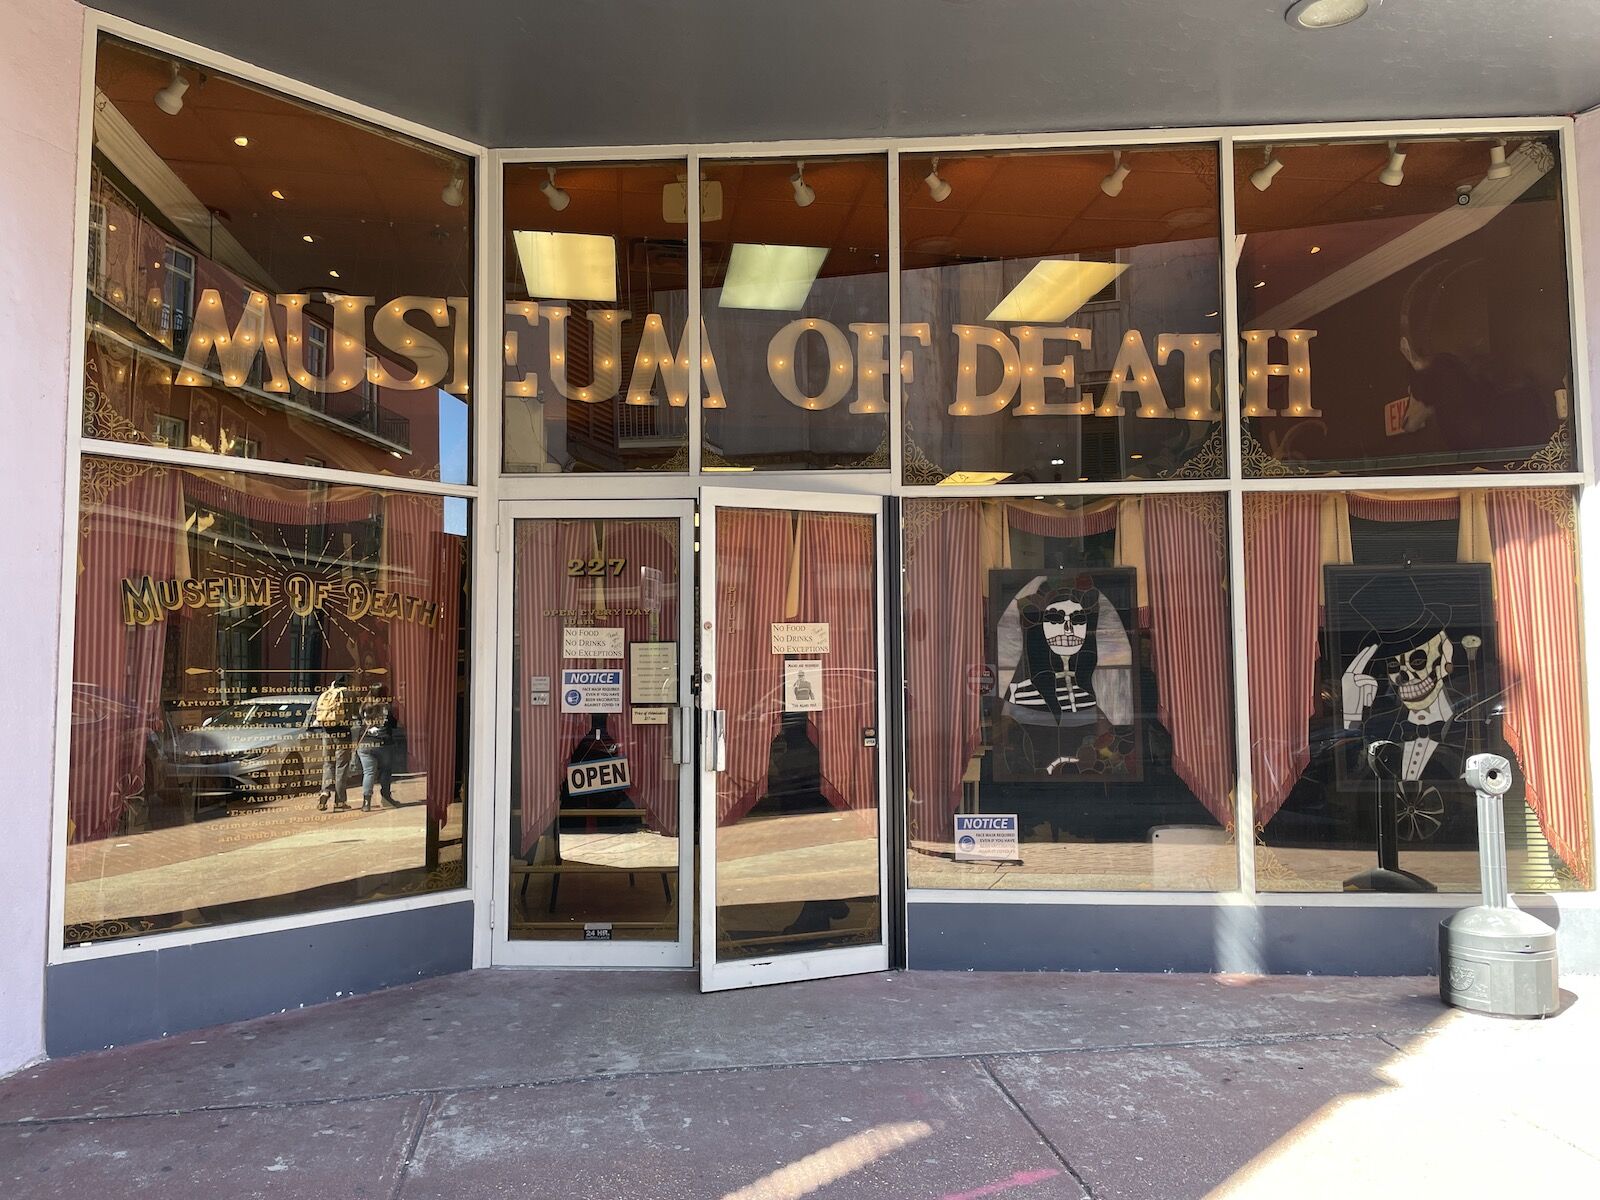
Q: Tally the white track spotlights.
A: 9